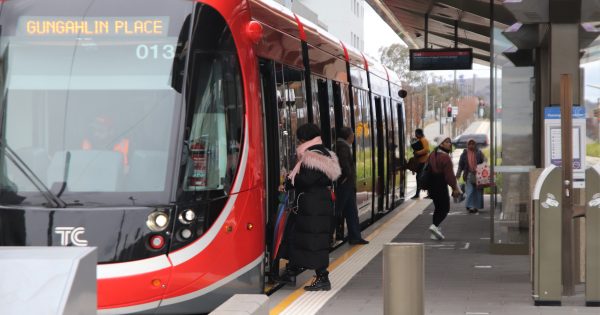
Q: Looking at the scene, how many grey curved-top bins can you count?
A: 2